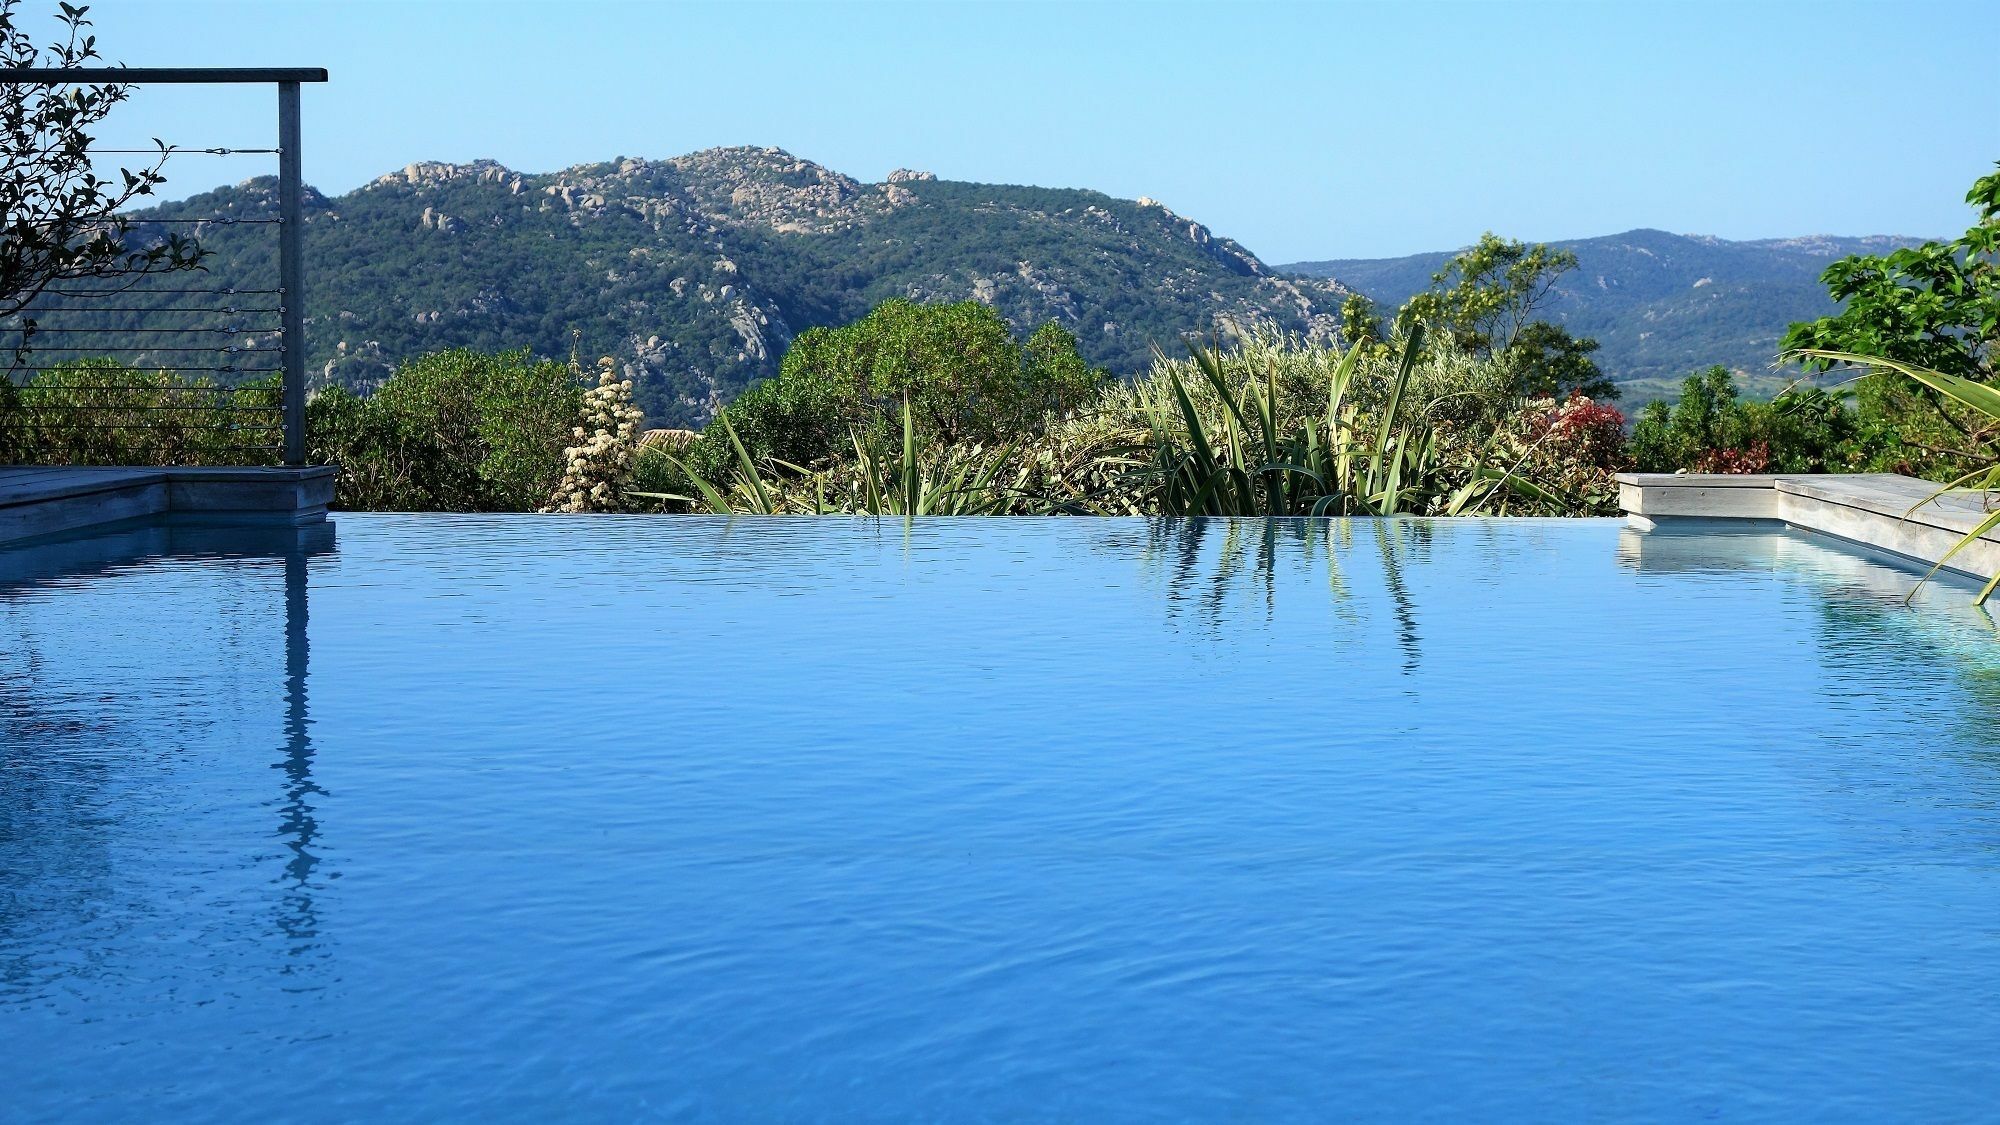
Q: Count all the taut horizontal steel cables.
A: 11